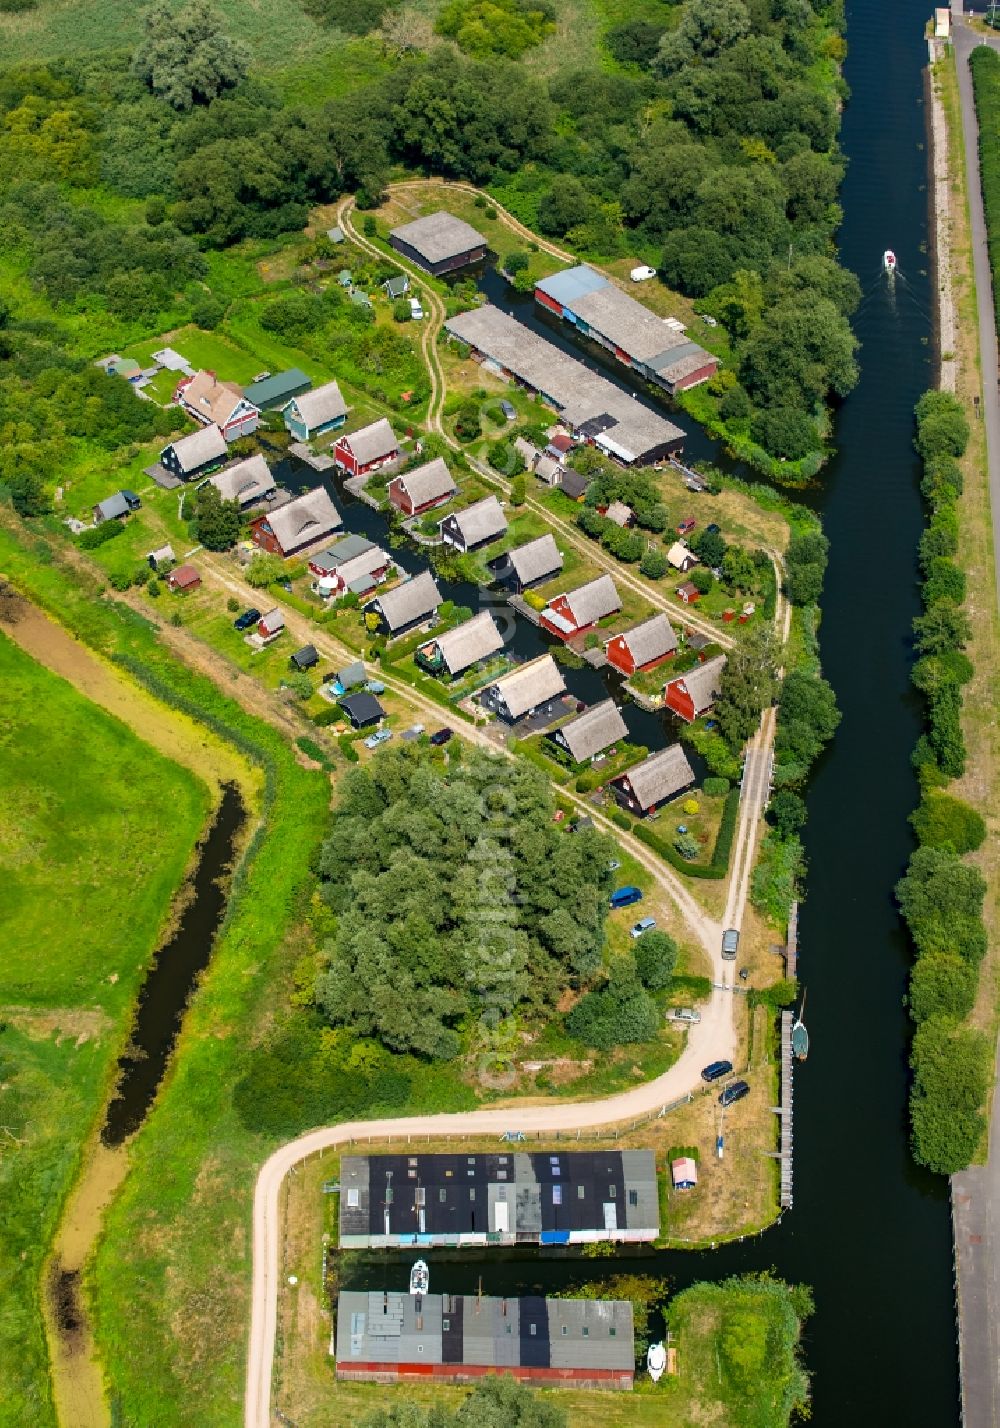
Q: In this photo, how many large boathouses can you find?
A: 5